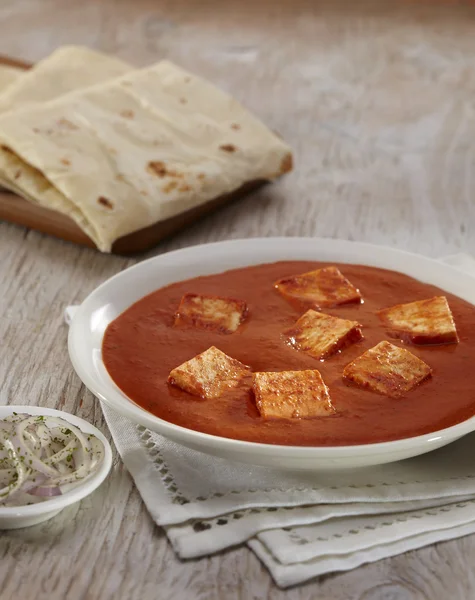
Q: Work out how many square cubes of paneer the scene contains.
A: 7